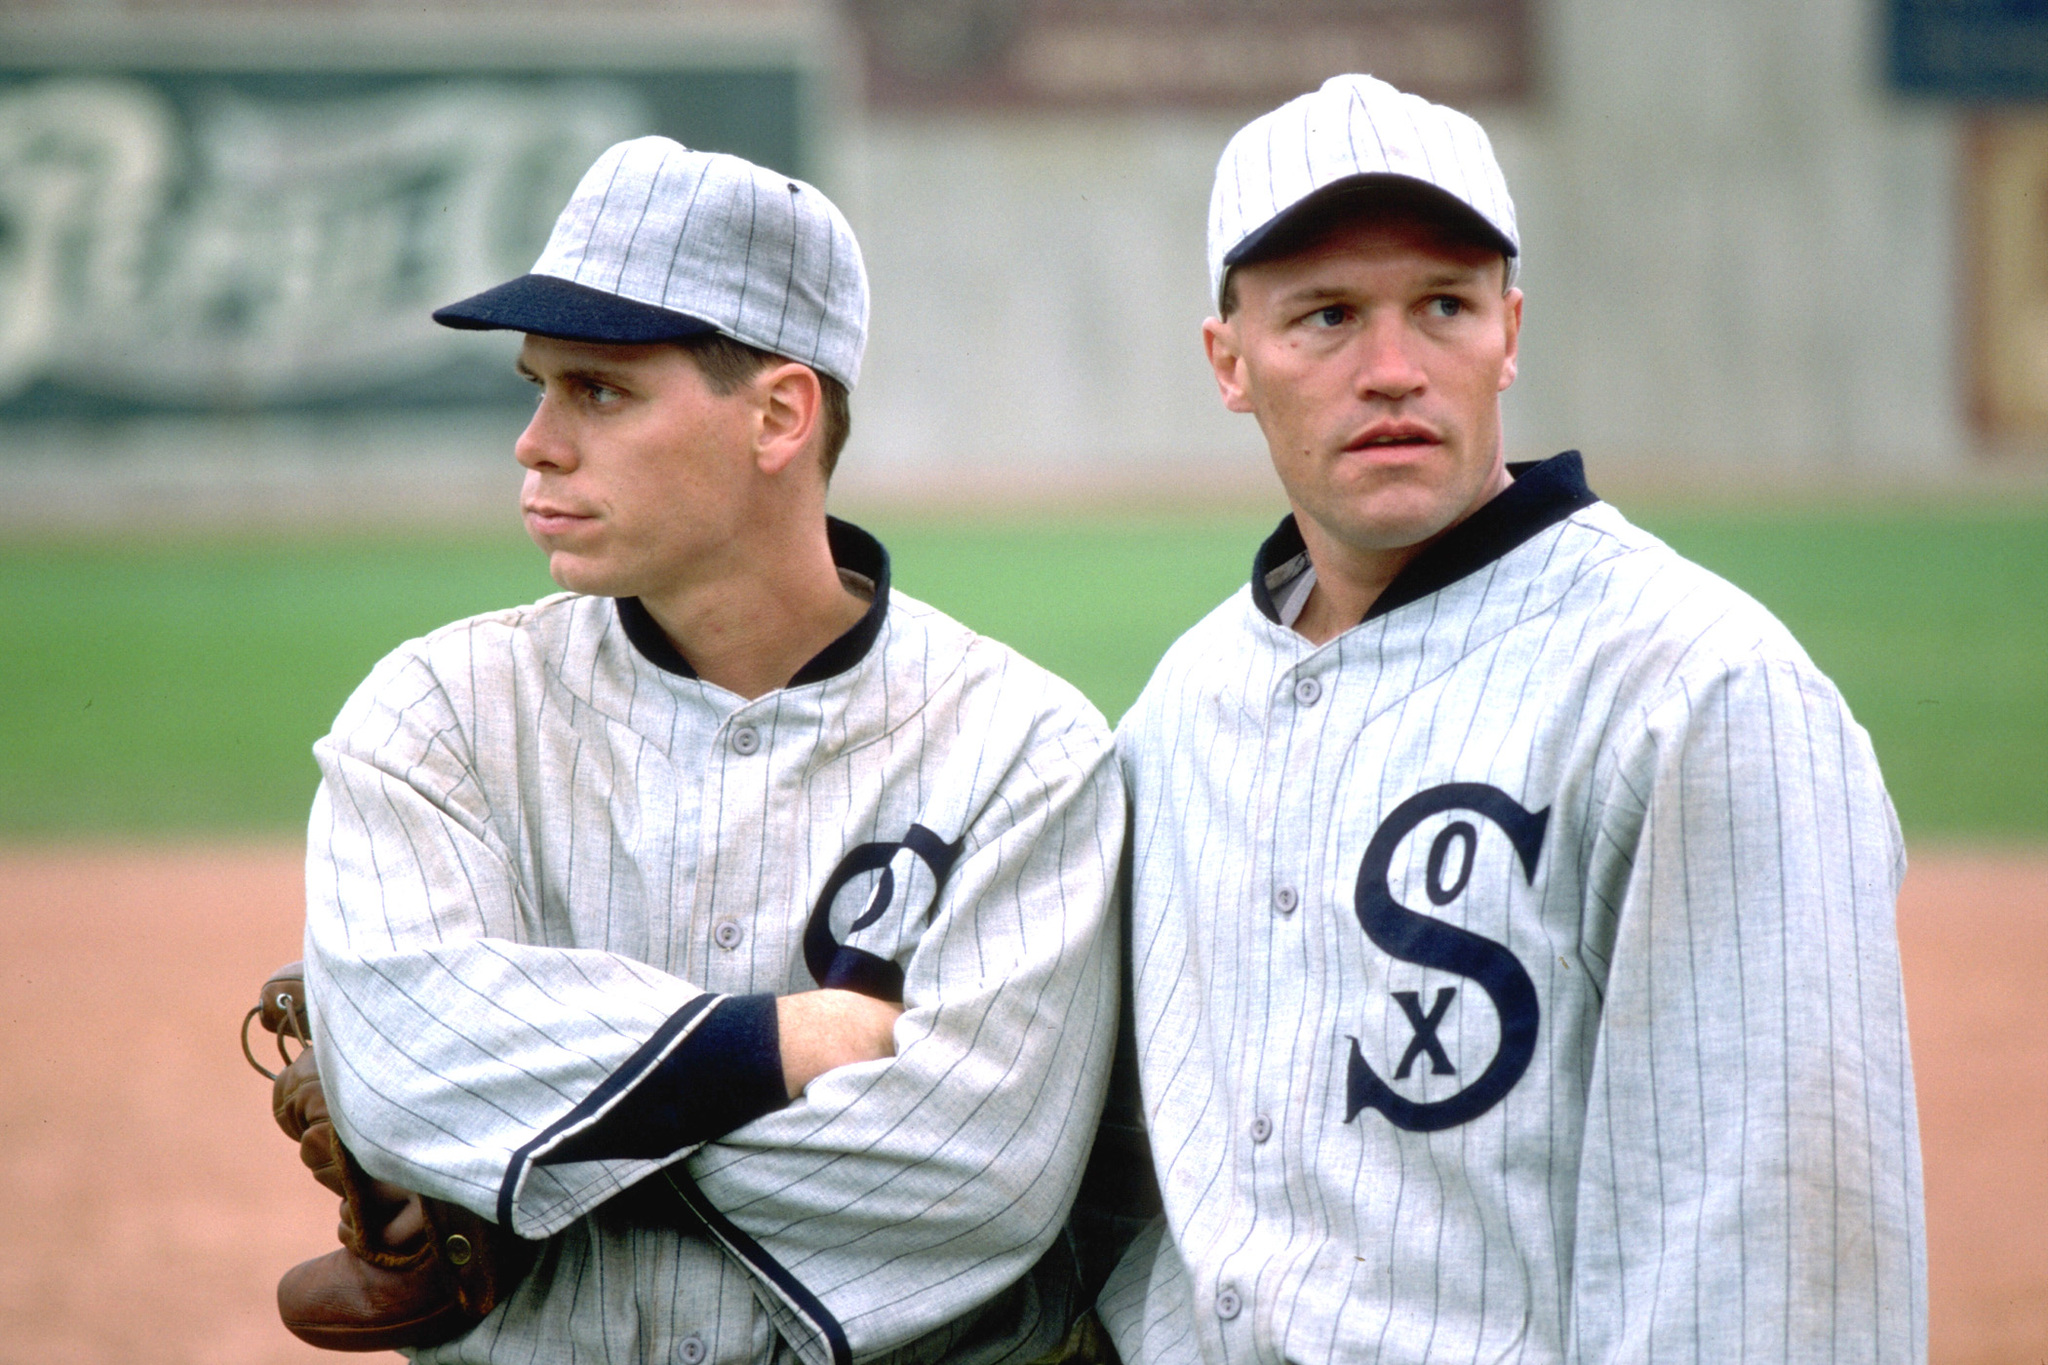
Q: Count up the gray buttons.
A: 7